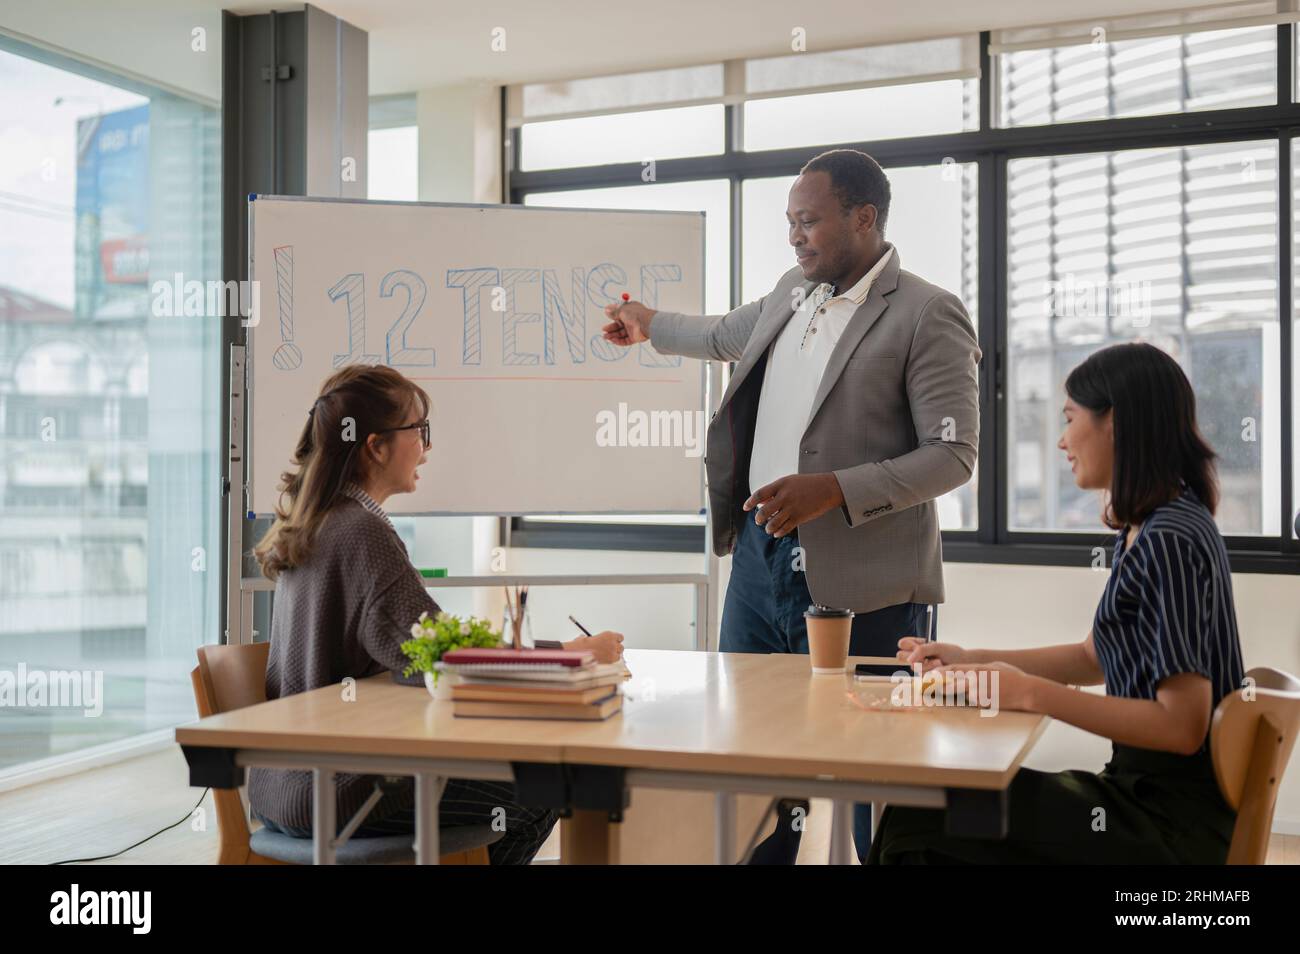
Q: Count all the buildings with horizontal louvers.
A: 1